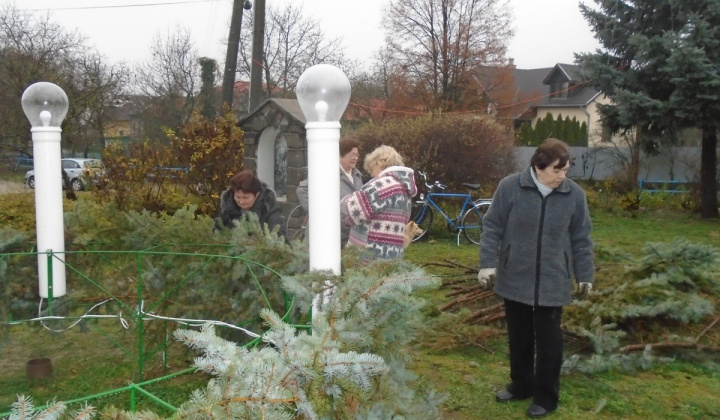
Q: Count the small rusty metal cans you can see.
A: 1